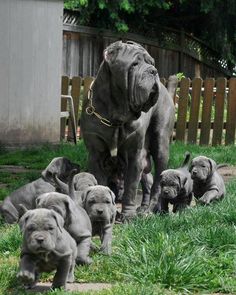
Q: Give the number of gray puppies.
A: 7